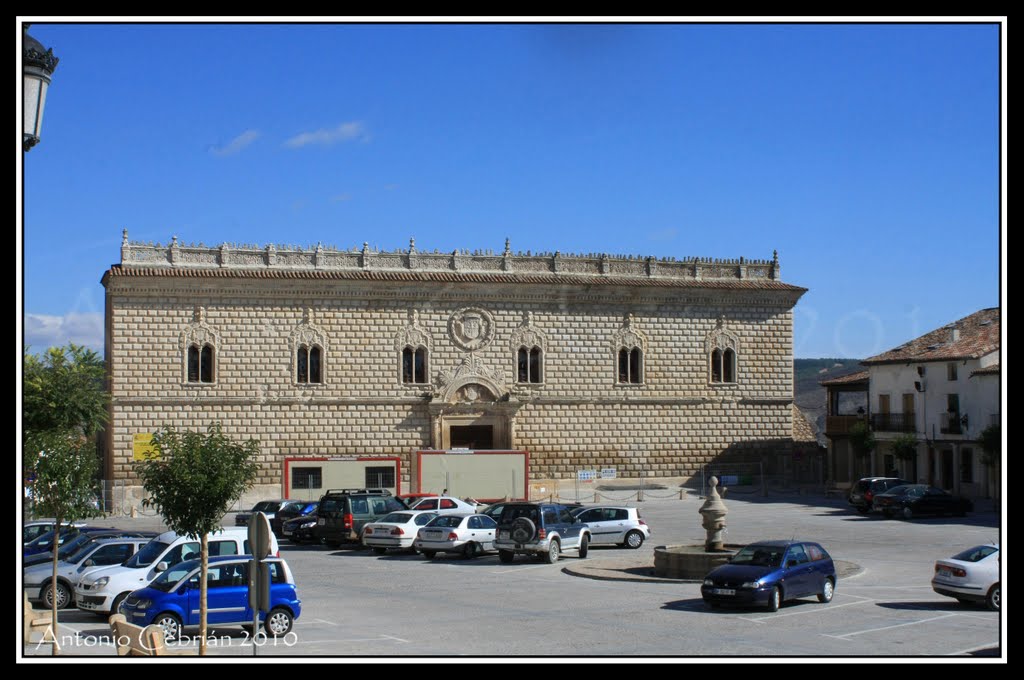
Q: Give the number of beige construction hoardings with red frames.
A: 2